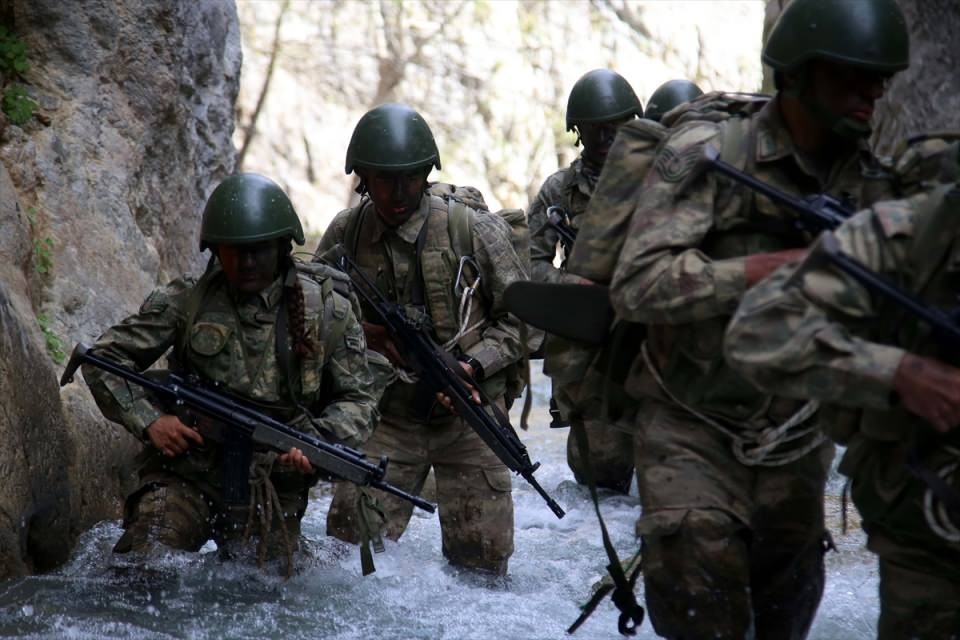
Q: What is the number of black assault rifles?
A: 5